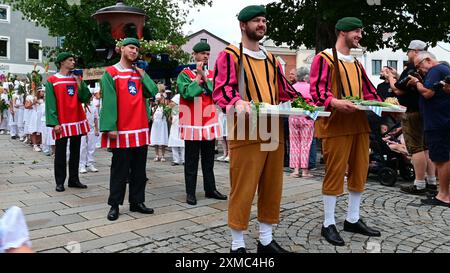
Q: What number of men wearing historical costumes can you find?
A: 5